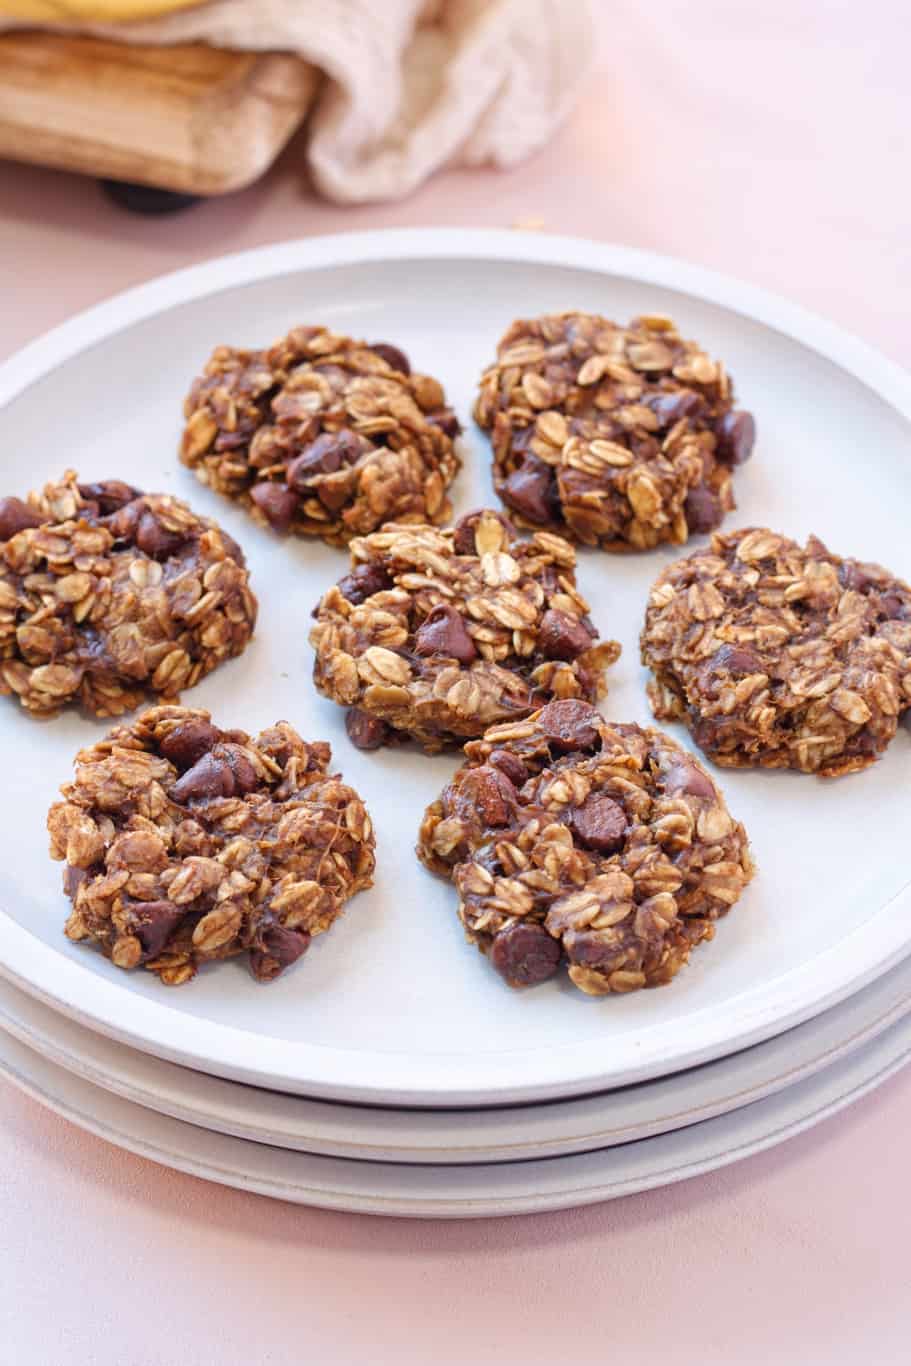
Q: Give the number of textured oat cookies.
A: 7